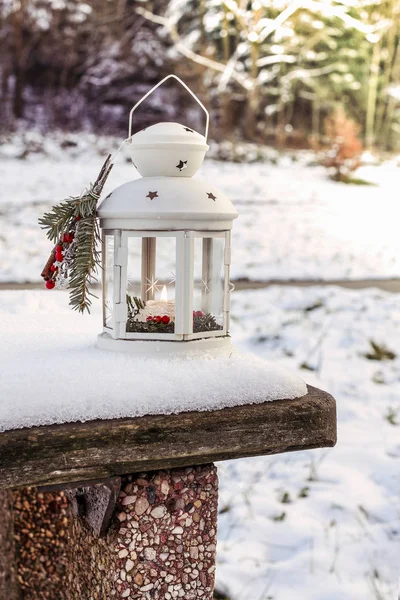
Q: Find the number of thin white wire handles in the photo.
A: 1